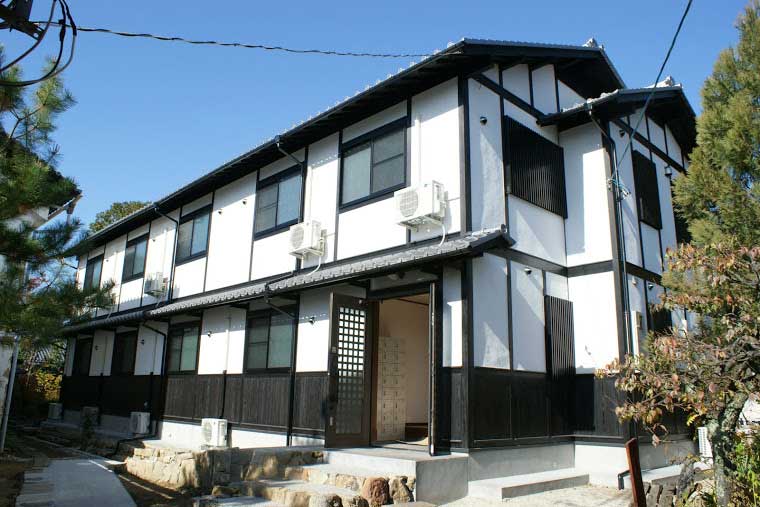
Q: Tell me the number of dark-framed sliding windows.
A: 9